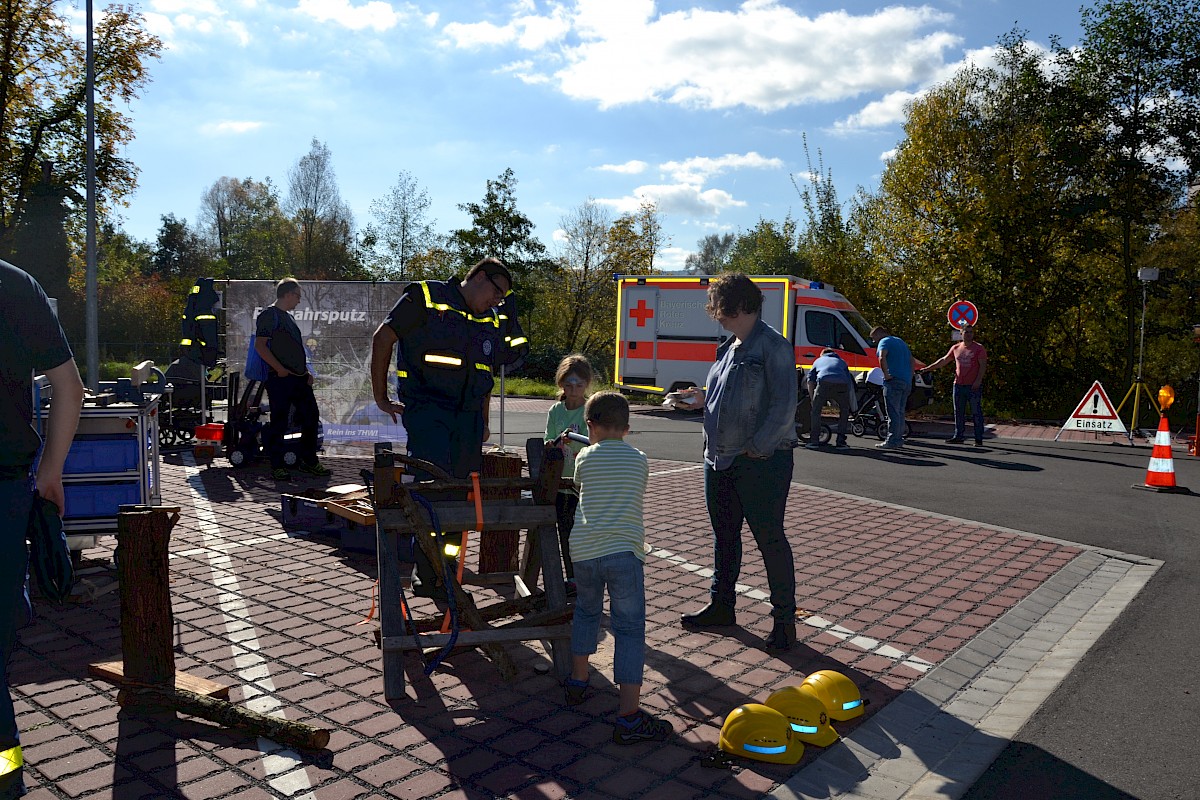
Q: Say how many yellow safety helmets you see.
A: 3